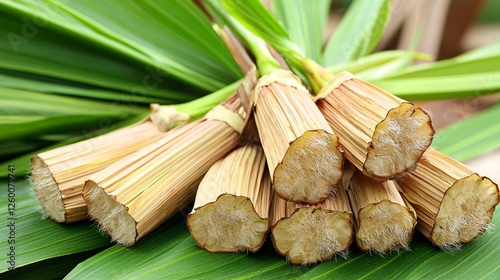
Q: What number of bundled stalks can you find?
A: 8